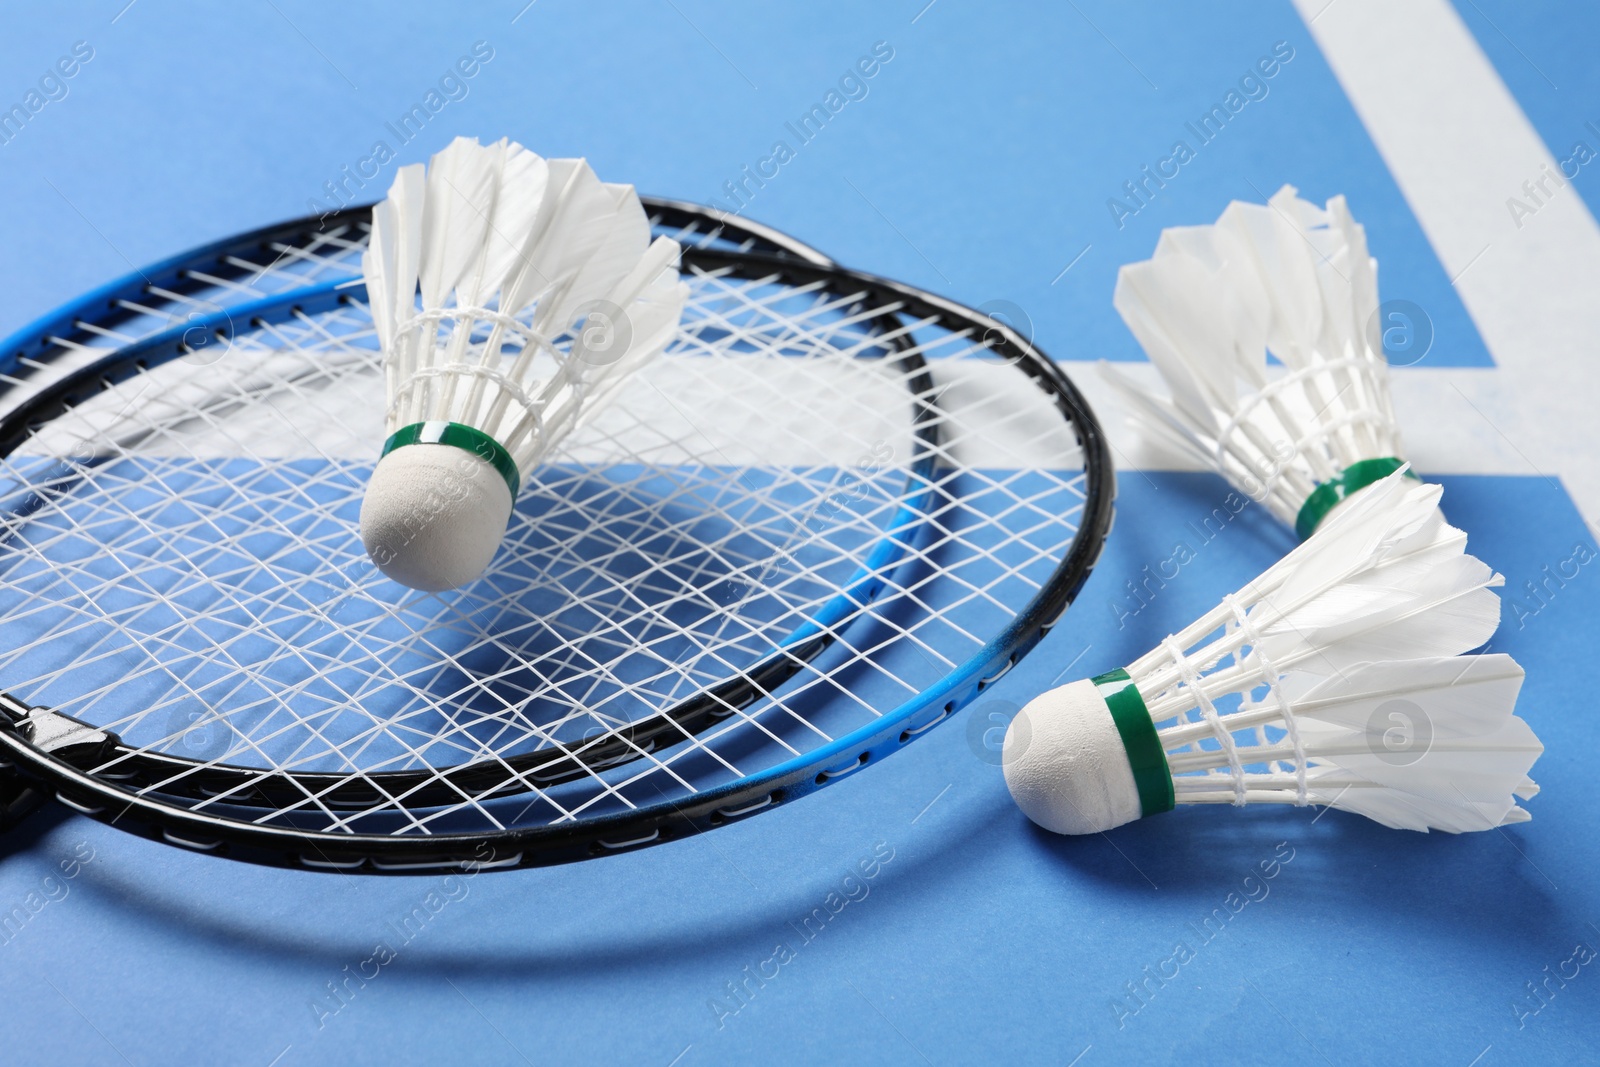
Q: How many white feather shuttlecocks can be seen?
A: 3